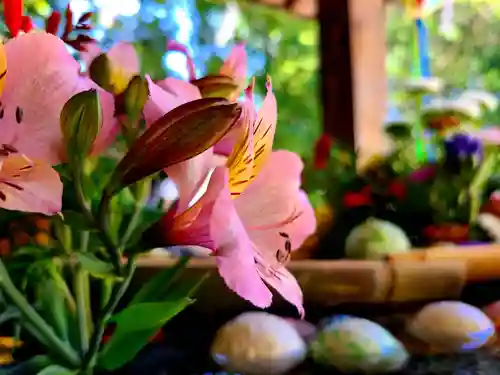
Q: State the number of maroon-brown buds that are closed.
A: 1